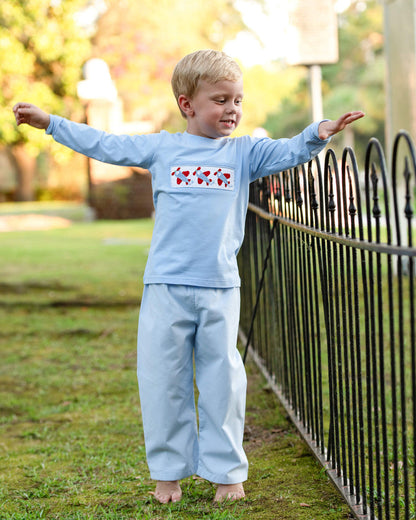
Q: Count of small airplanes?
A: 3